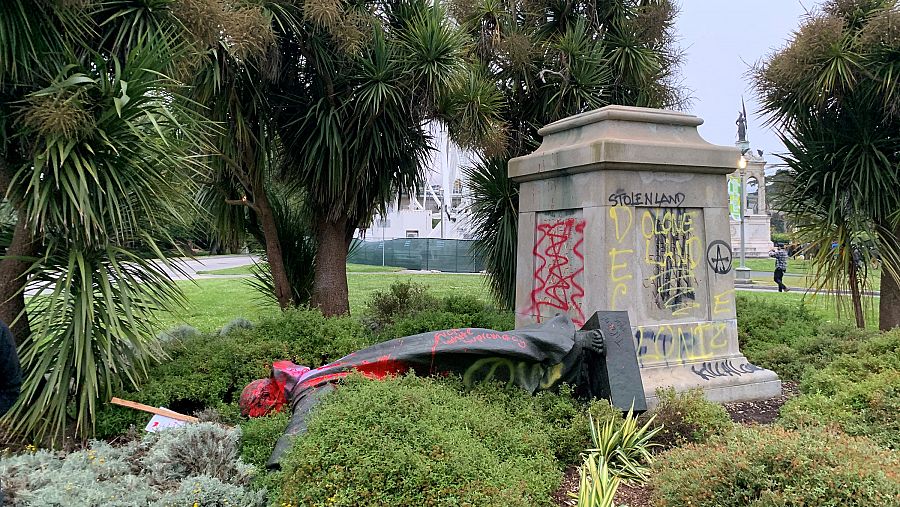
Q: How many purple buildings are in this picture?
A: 0